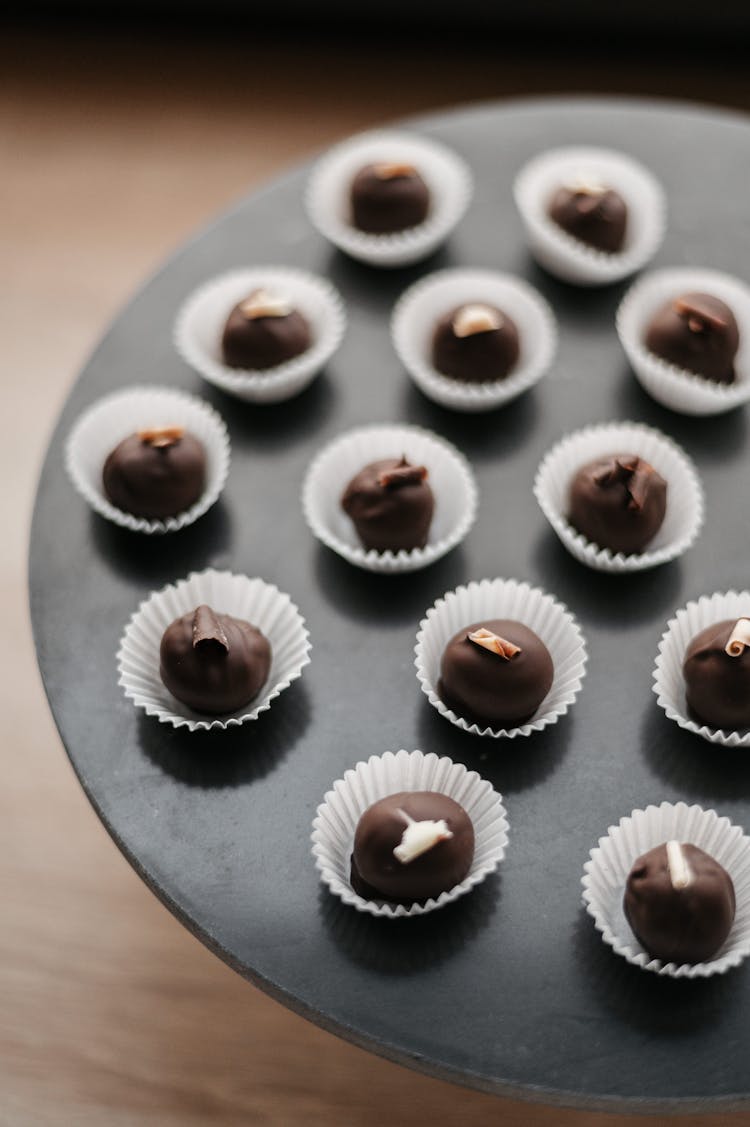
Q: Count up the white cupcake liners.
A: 13